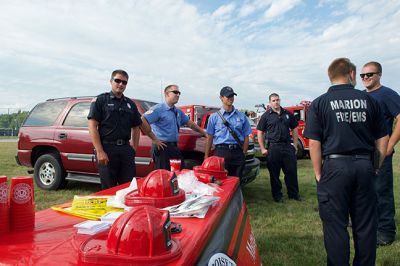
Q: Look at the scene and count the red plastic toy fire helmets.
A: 3